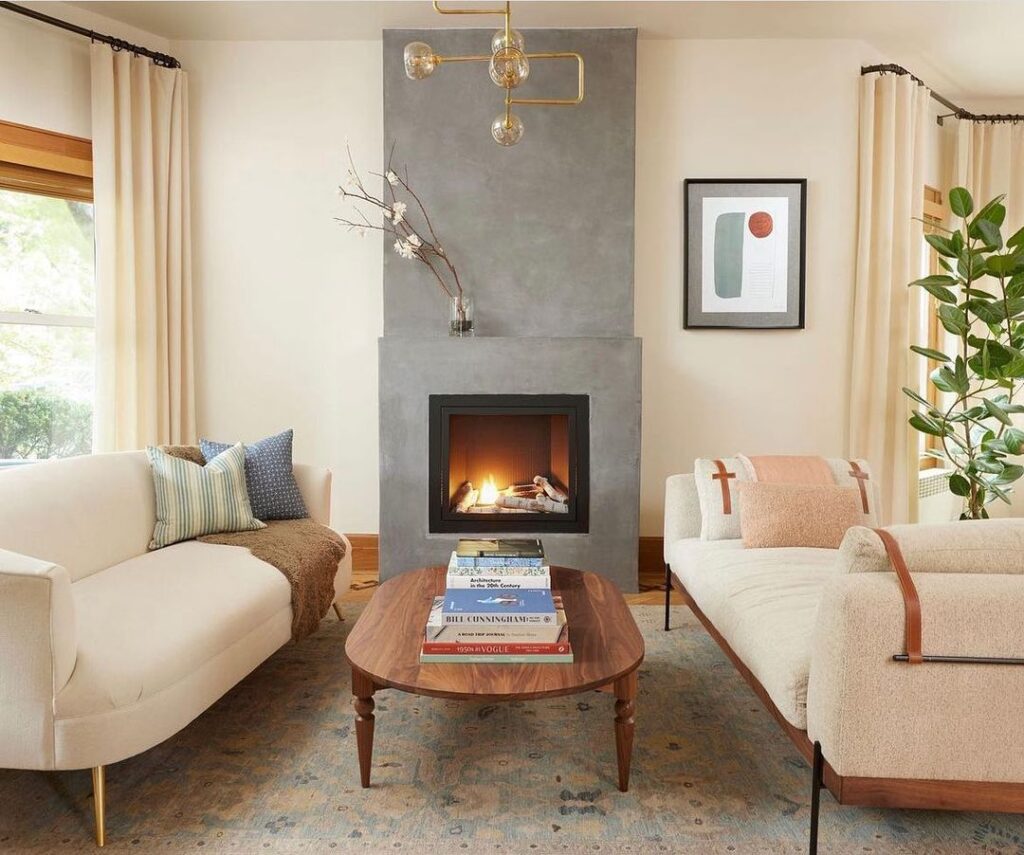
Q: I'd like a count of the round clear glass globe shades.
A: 4